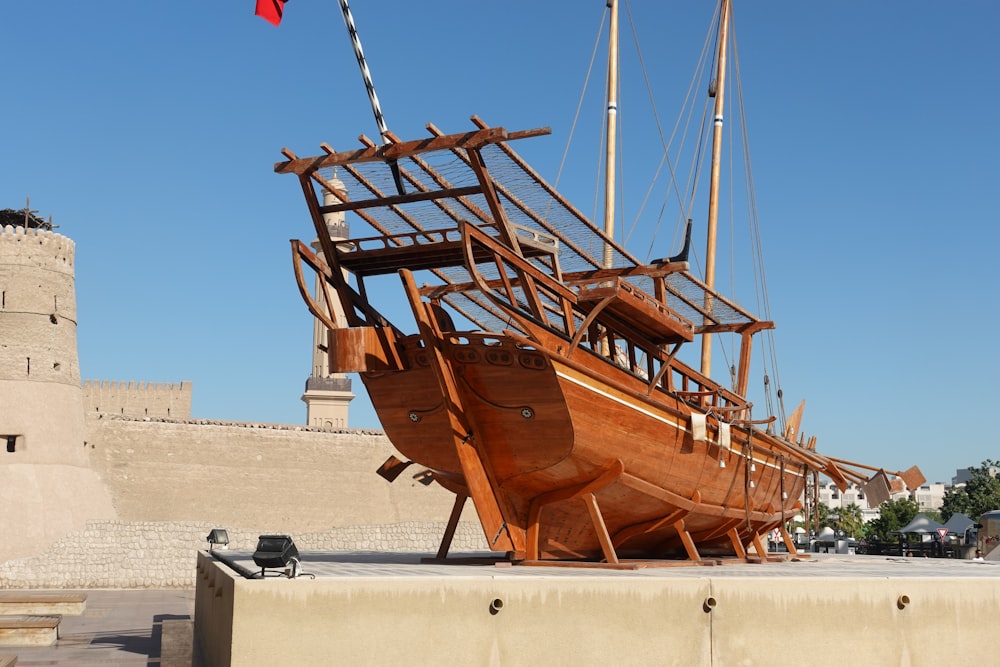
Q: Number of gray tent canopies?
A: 2